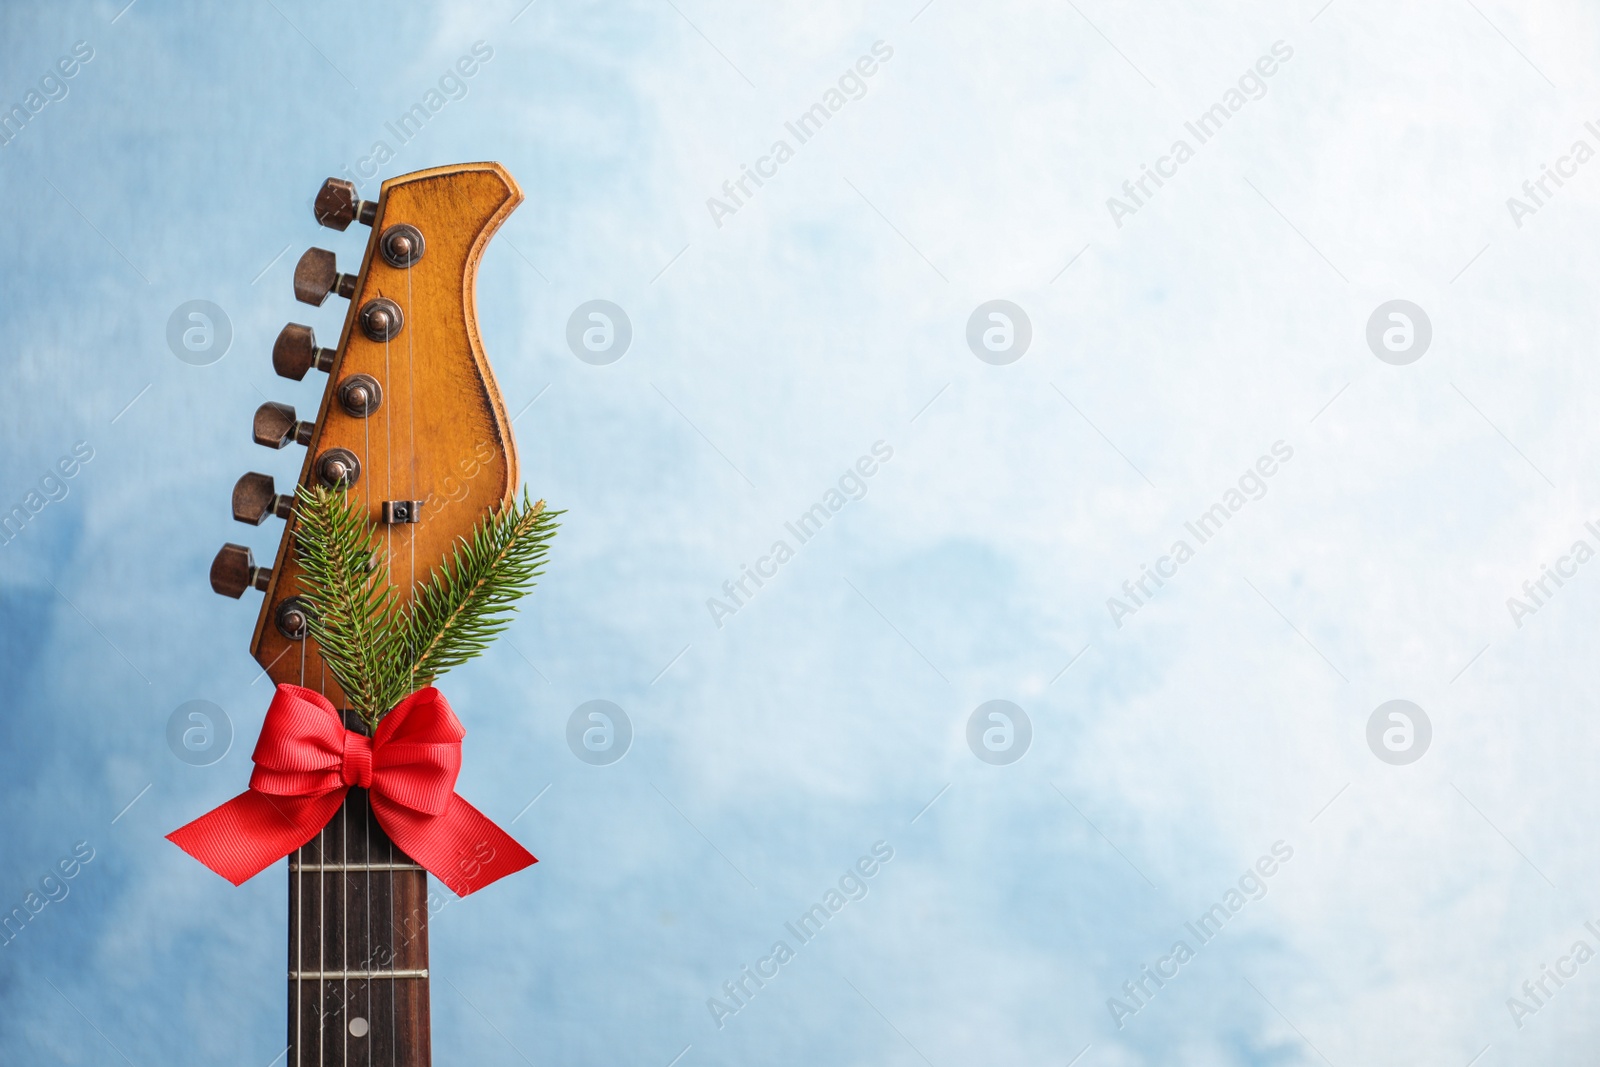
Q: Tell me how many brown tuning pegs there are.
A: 6